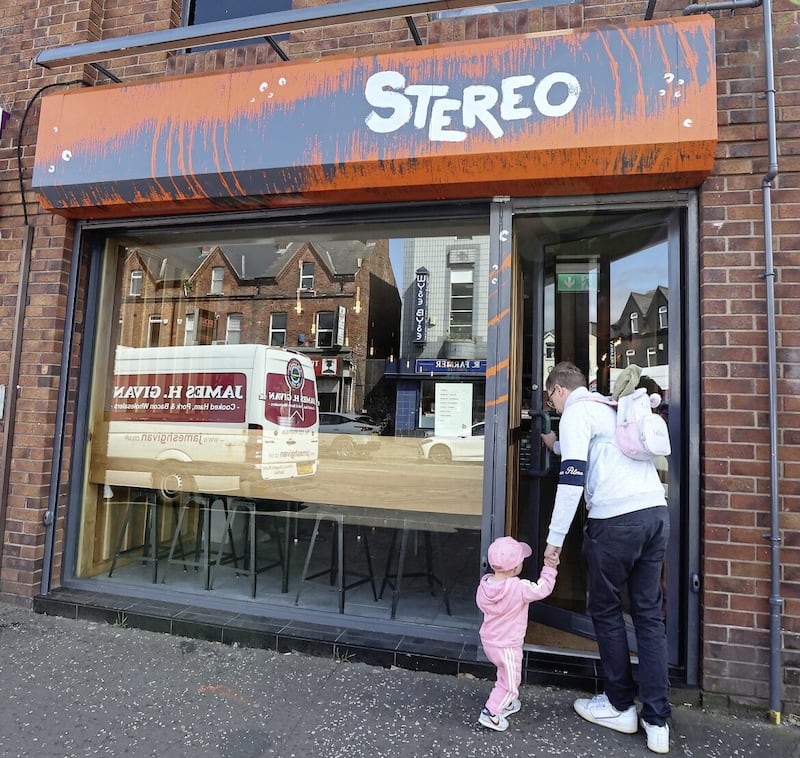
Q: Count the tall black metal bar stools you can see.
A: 5